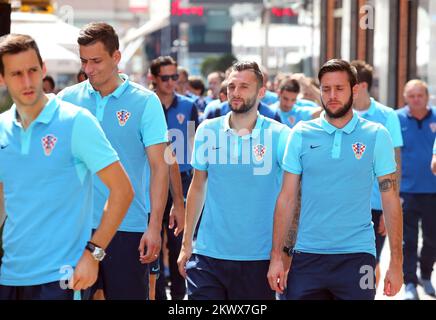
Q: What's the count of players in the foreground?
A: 4